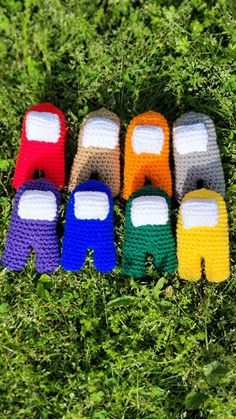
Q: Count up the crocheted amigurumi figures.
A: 8